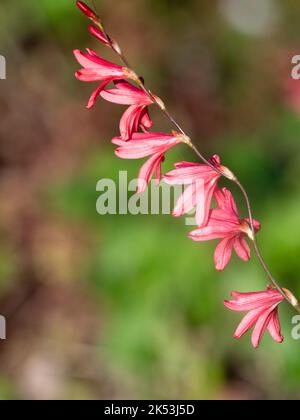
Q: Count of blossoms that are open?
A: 6